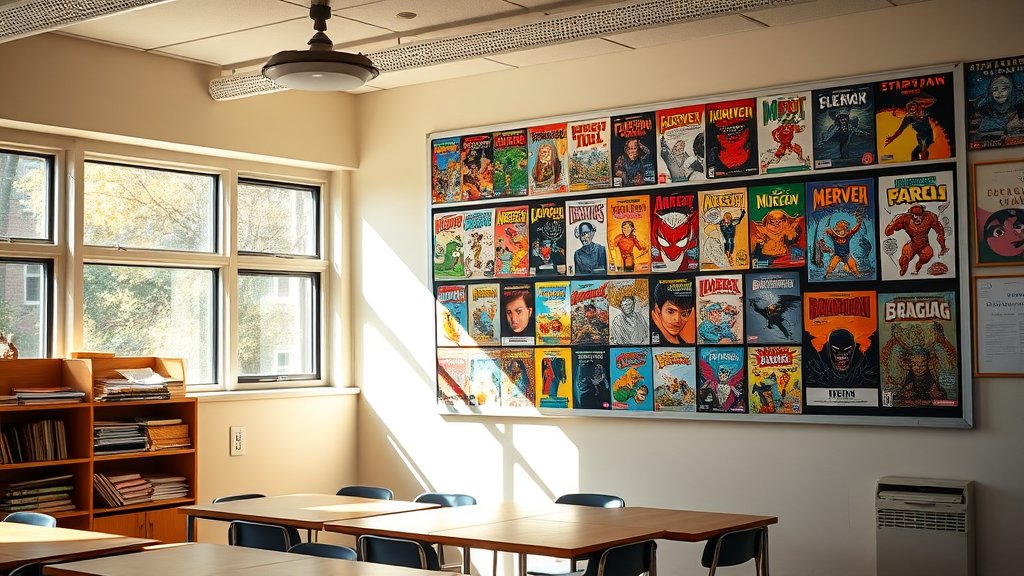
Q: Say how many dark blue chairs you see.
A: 11